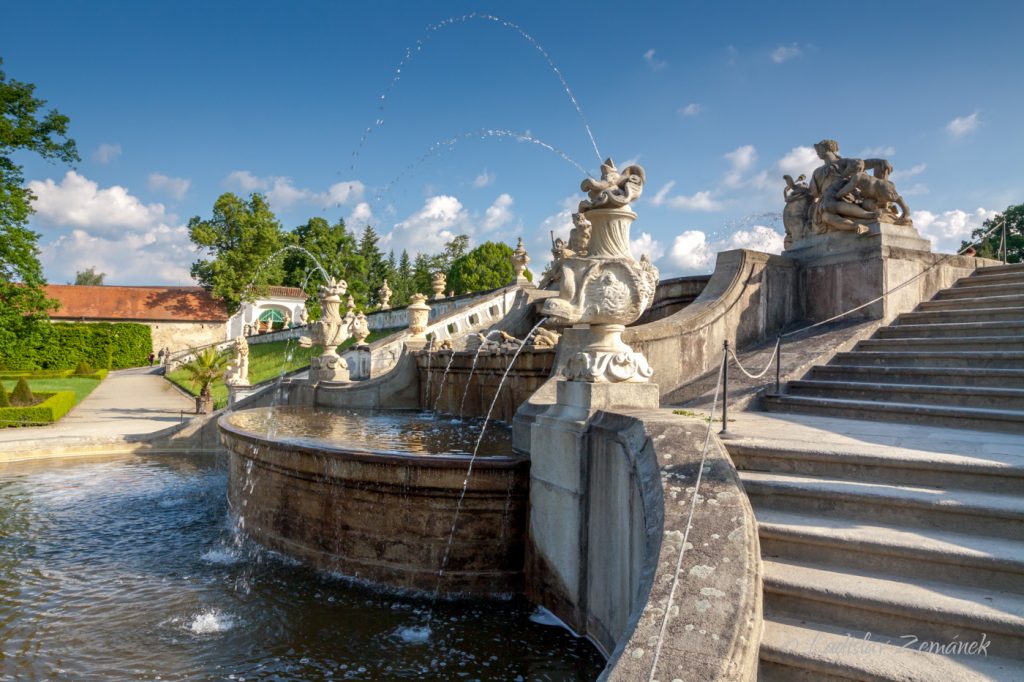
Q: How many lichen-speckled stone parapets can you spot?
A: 1